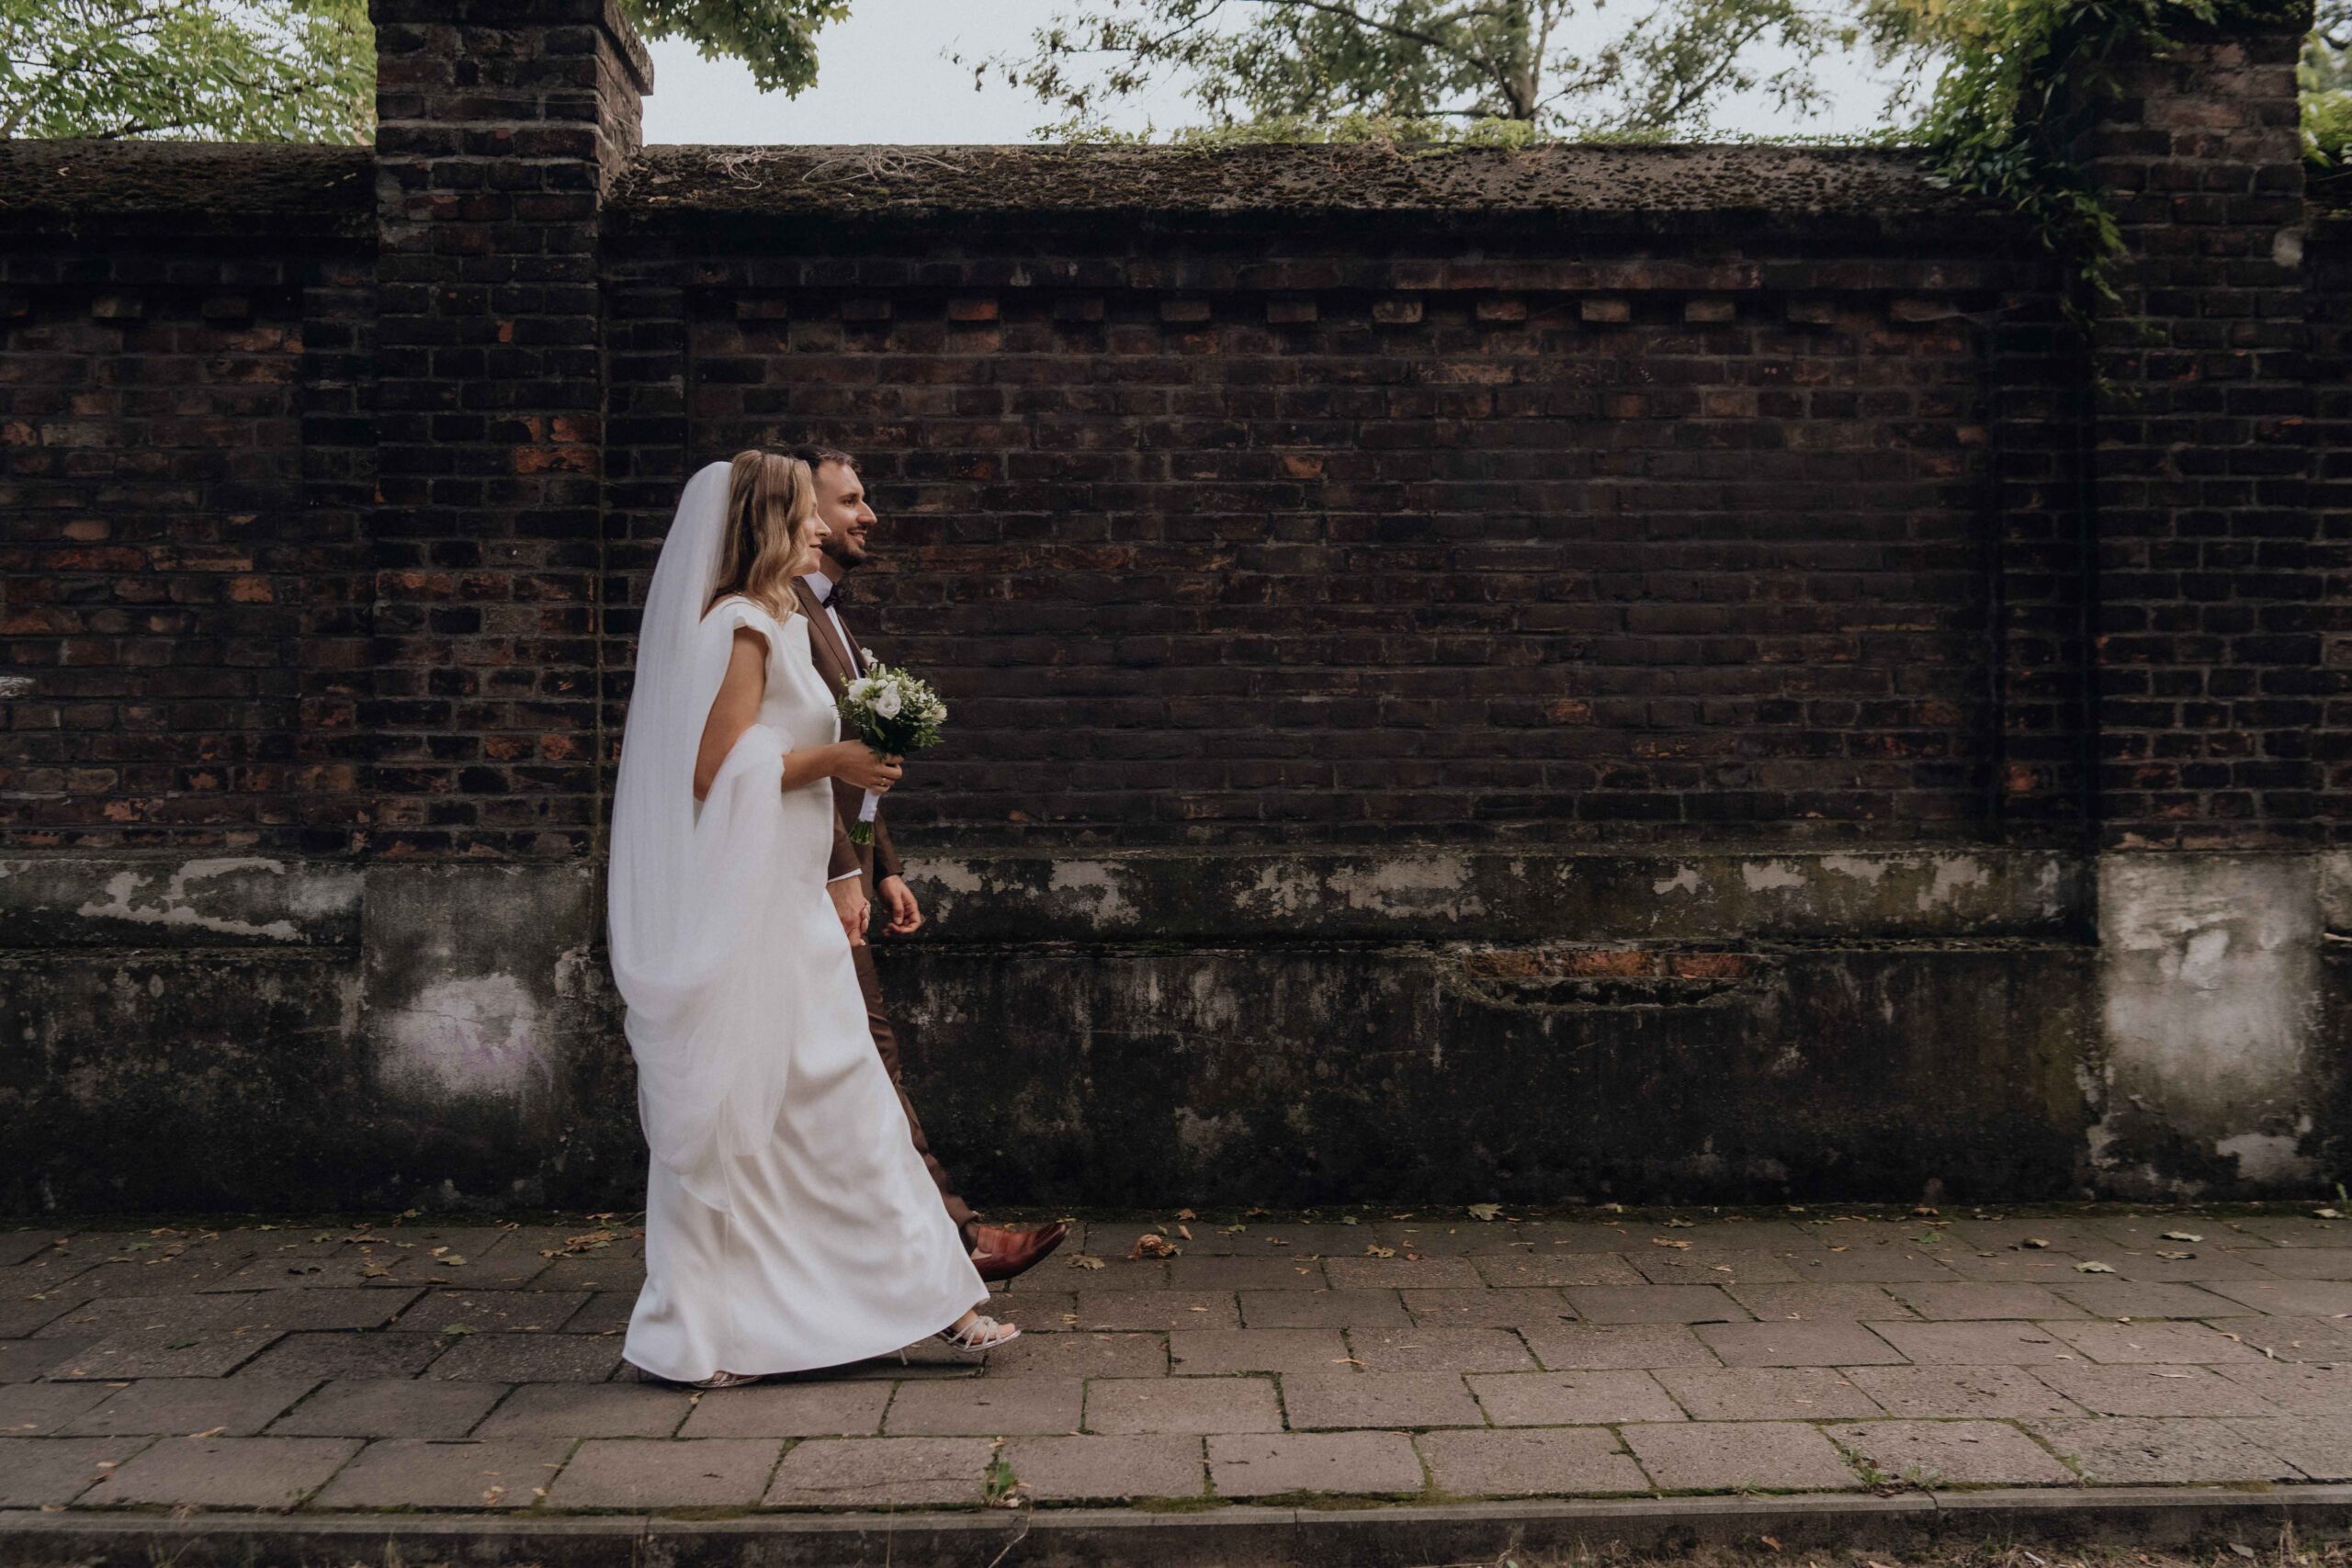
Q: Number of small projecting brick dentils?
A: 15